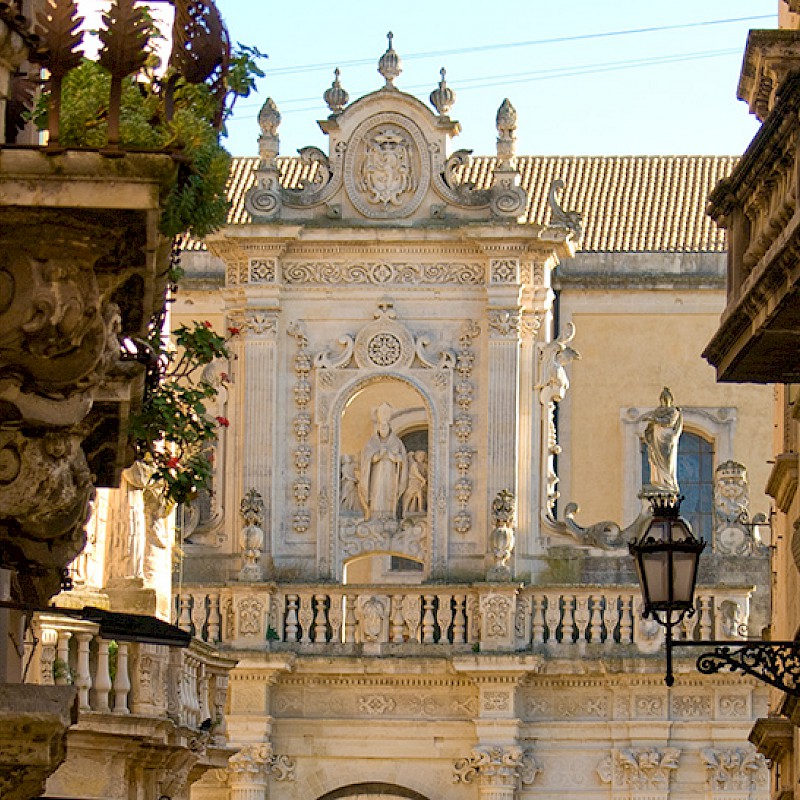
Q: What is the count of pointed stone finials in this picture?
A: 5